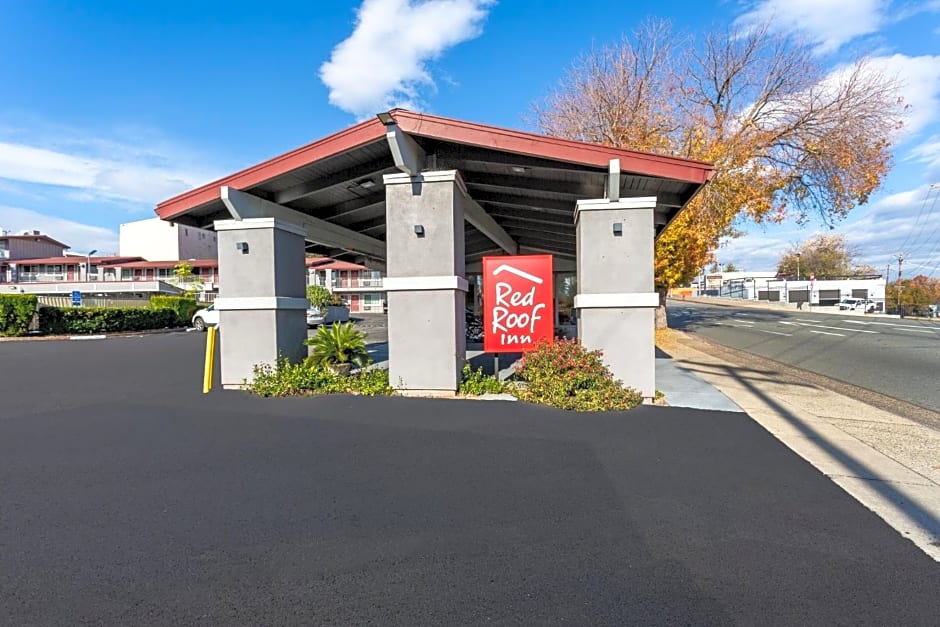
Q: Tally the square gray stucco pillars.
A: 3